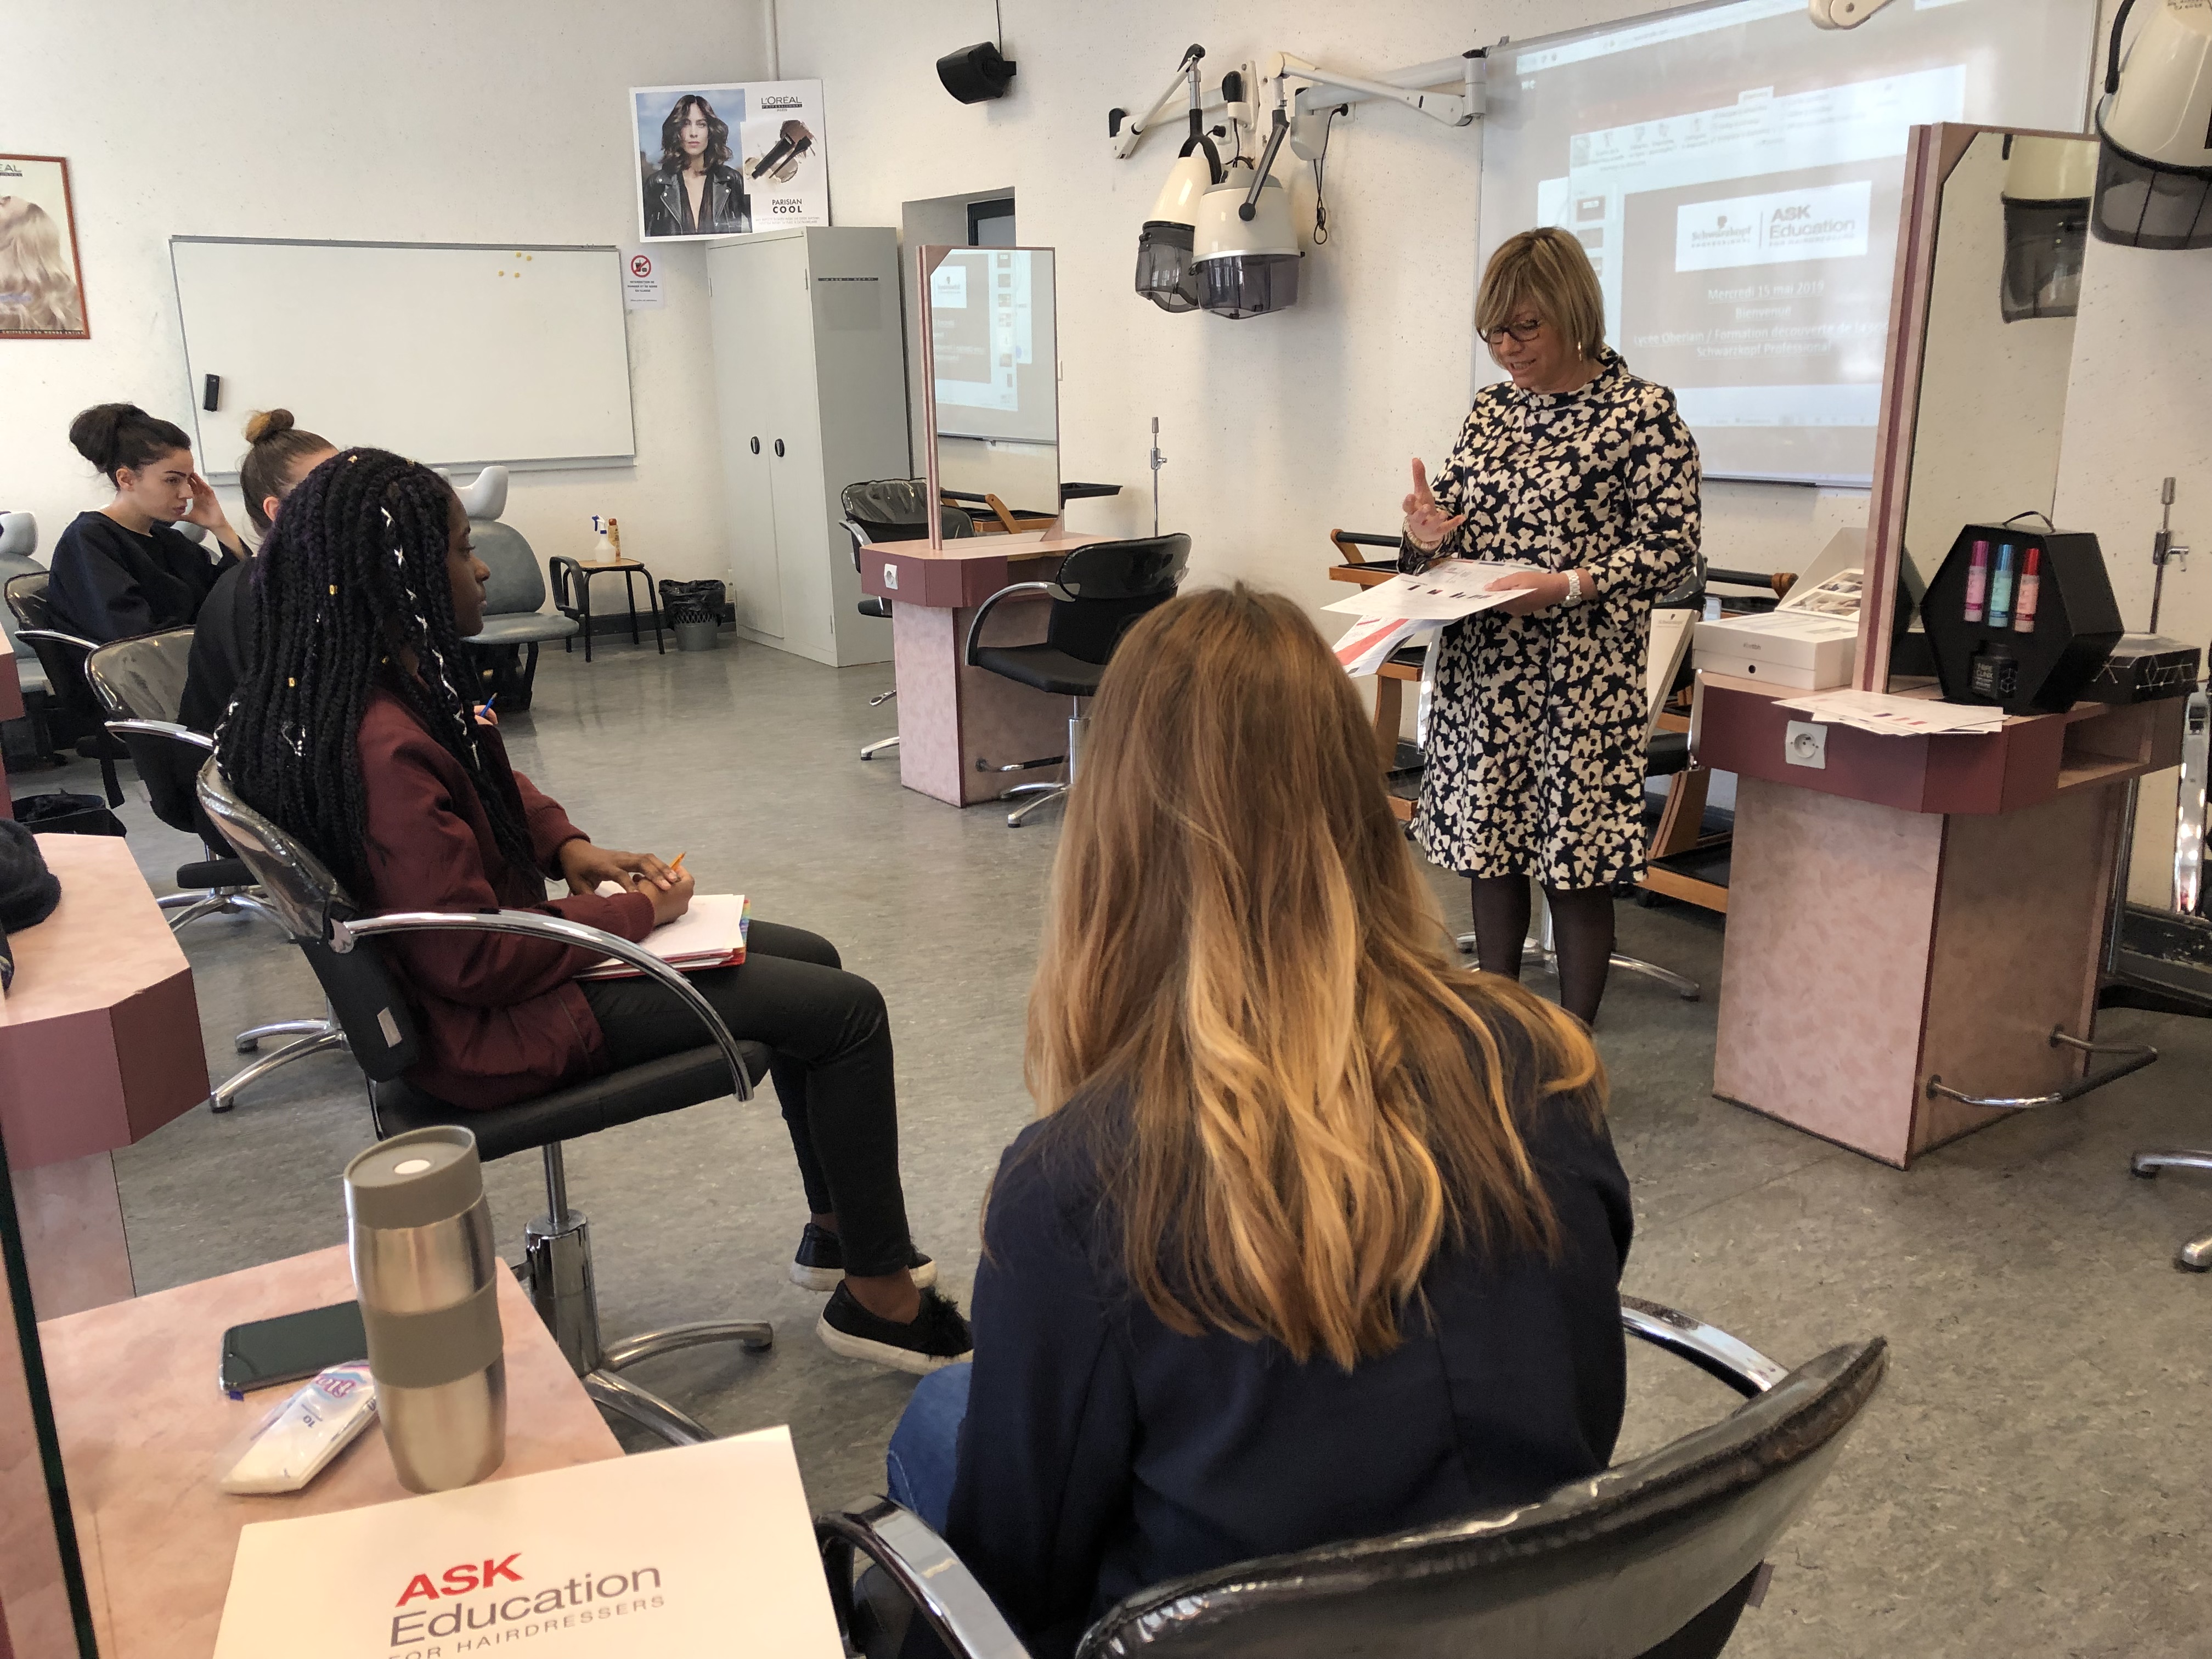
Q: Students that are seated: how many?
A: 4